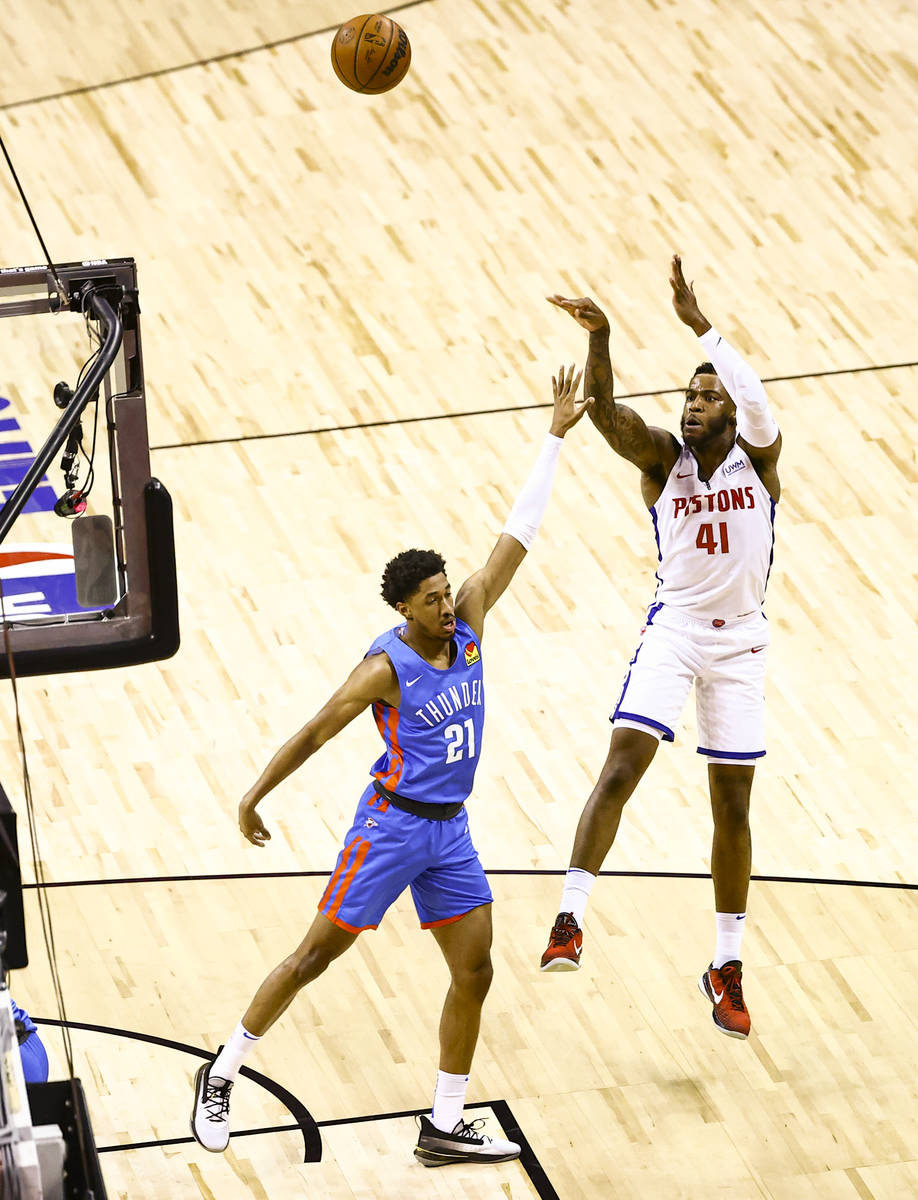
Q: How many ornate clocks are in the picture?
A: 0